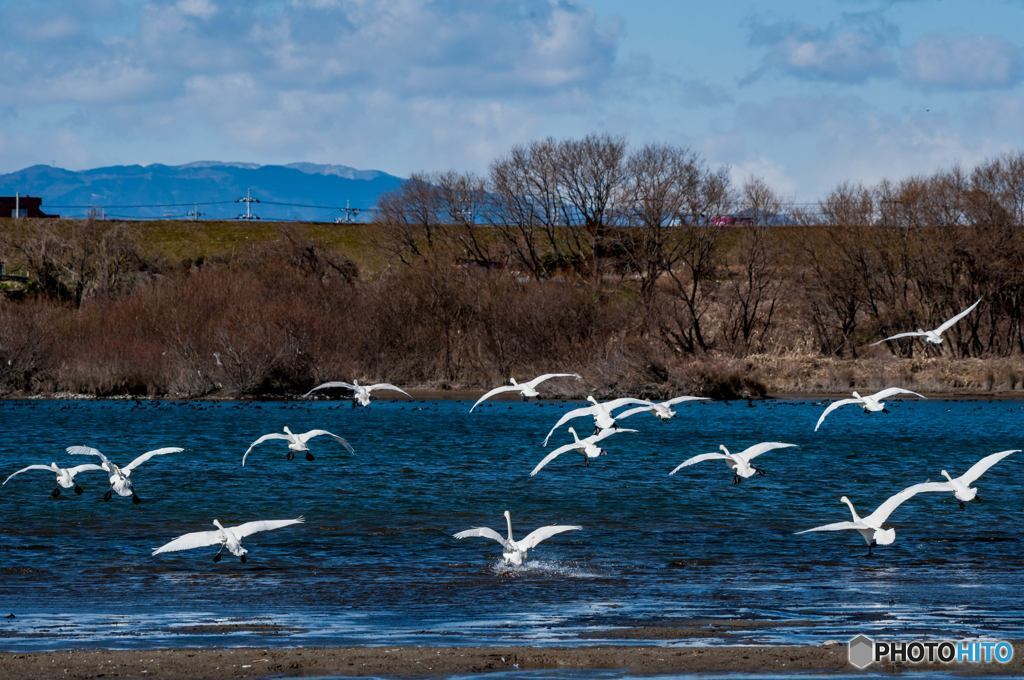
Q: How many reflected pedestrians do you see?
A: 0